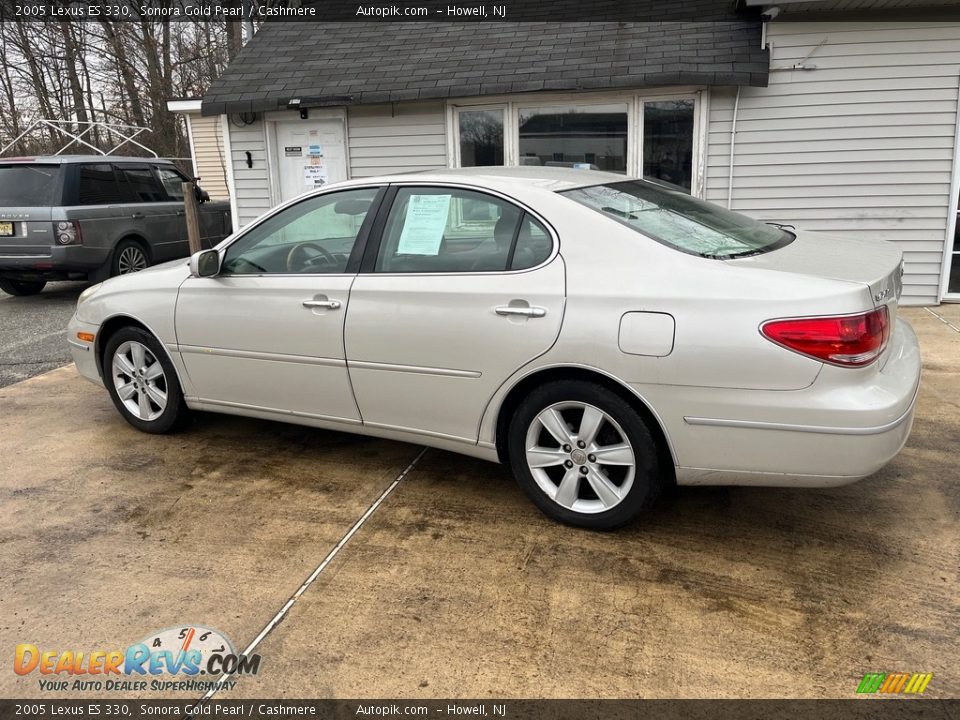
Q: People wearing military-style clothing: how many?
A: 0